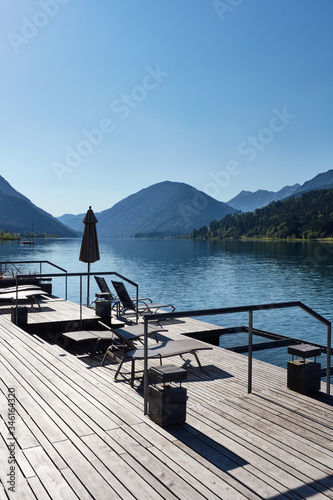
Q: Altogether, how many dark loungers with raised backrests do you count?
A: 2